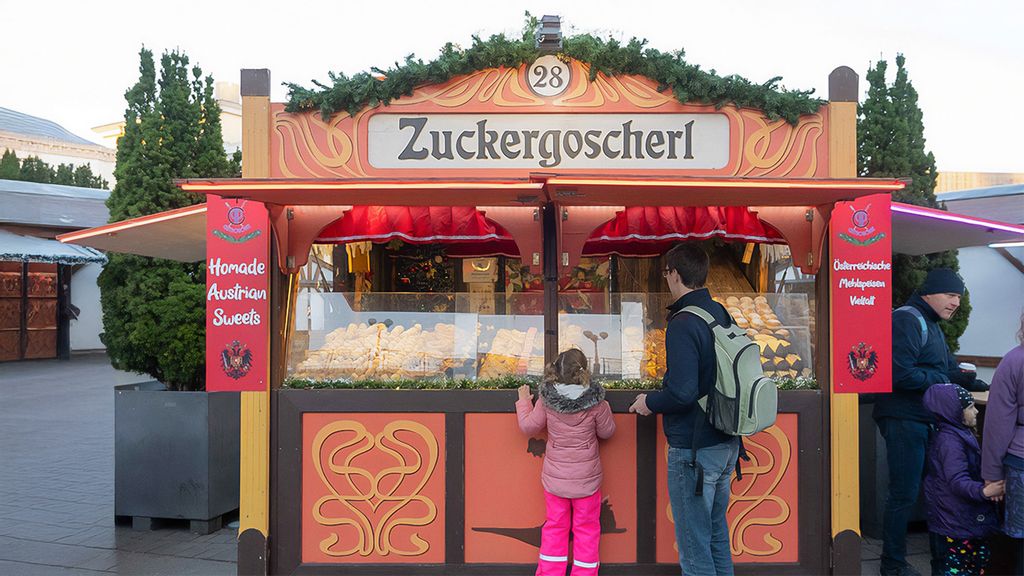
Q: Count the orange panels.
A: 3